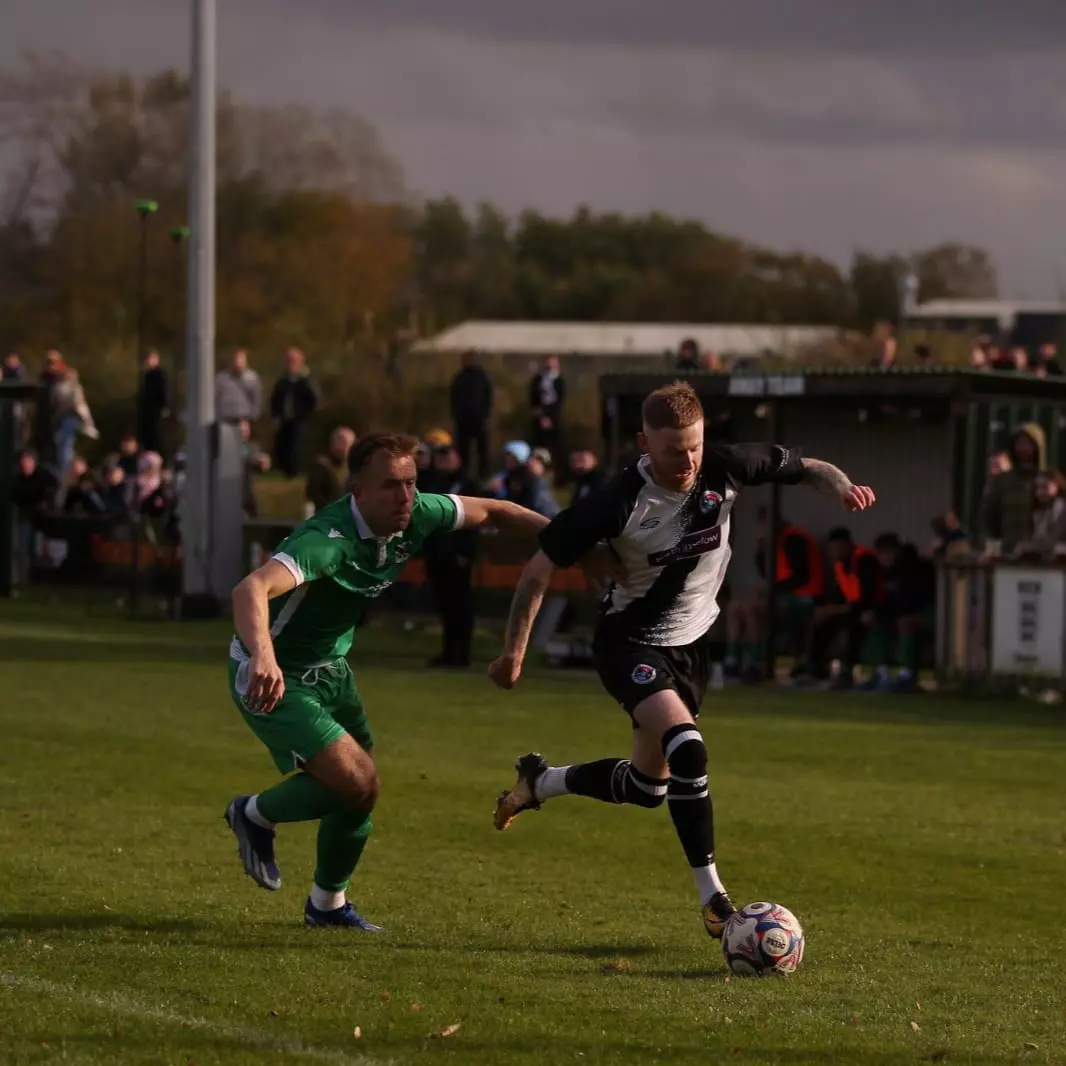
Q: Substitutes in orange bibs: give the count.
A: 2